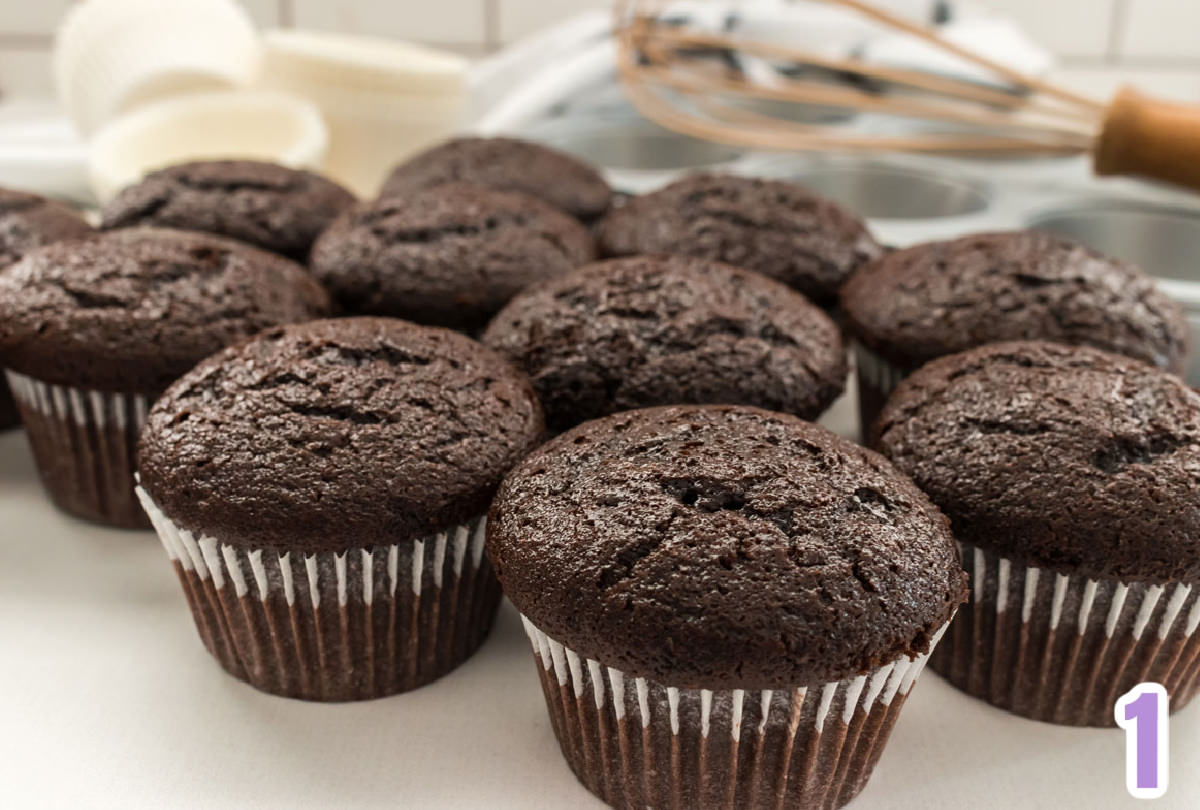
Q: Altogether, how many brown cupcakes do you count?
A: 11